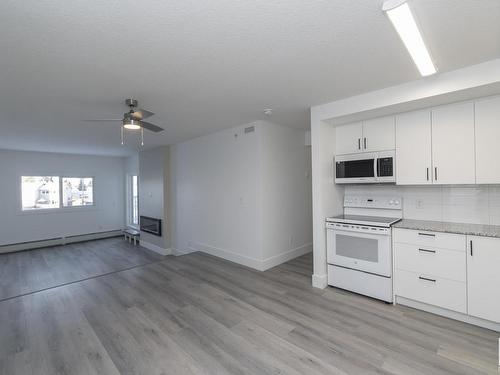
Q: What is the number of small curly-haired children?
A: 0